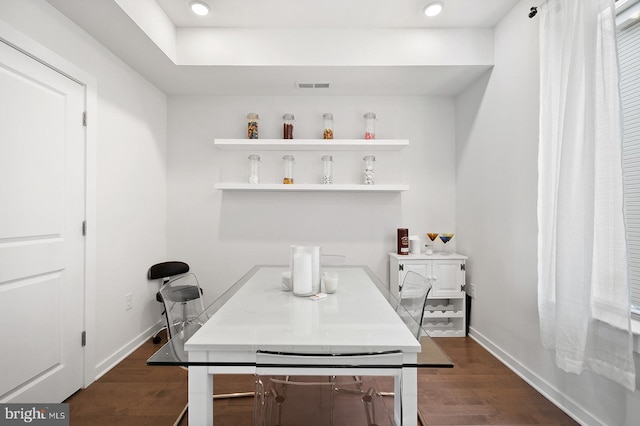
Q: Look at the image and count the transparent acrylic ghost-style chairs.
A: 4